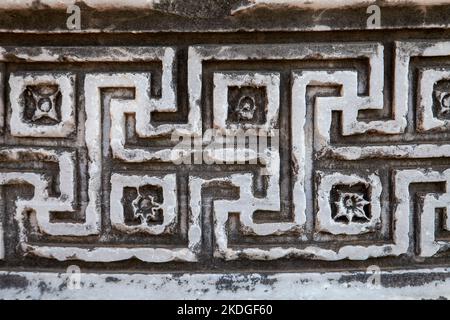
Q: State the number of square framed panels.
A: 5